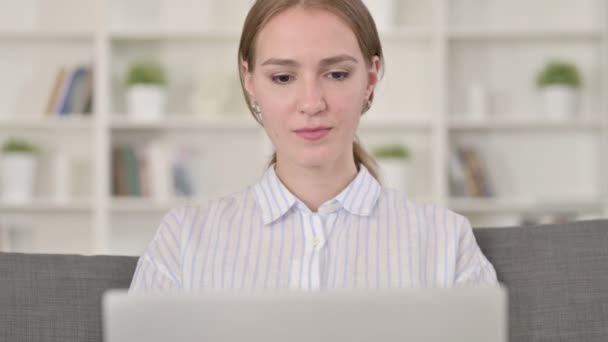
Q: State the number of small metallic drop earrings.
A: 2